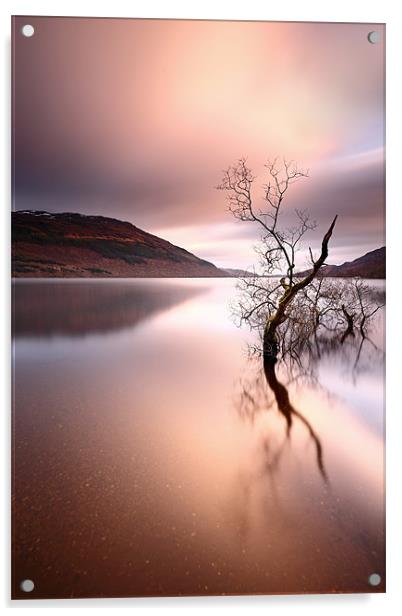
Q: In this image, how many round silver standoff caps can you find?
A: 4